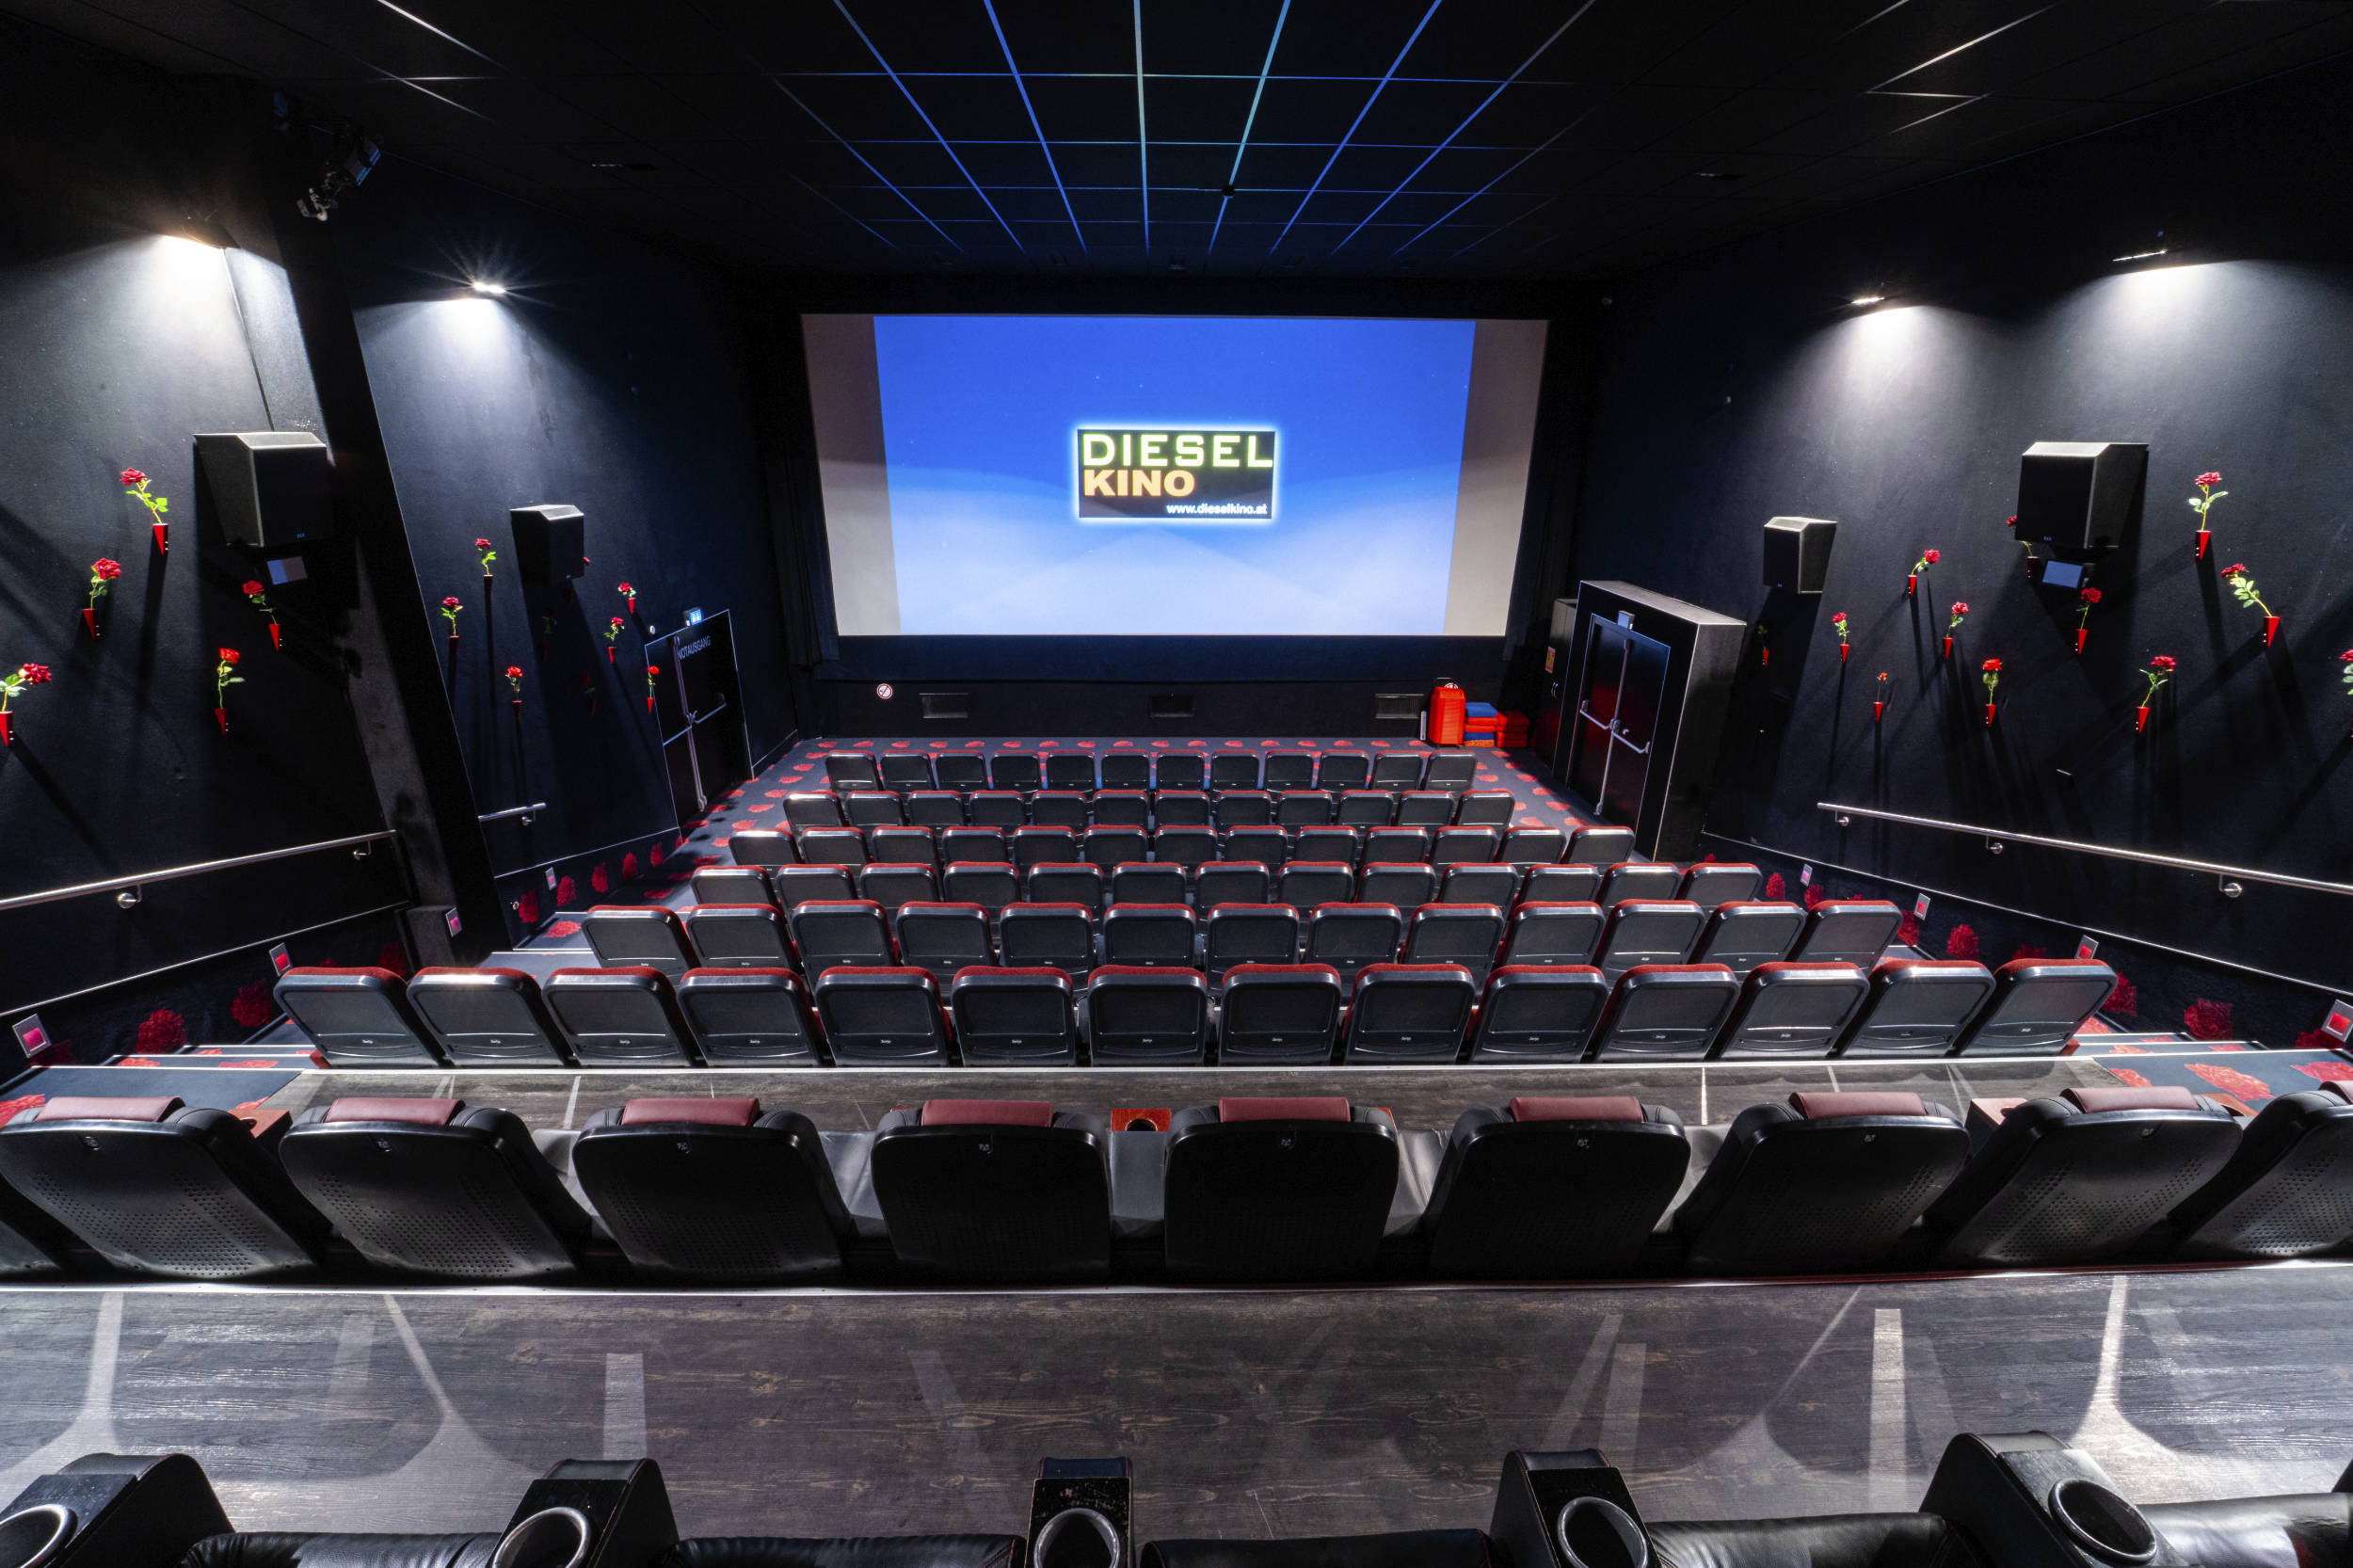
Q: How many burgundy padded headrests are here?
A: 9